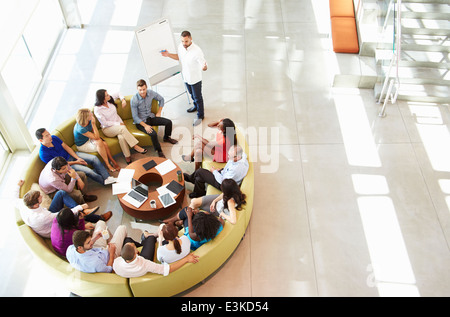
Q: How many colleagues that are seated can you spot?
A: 14